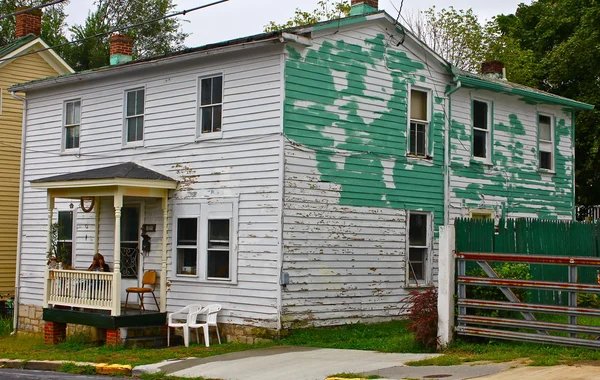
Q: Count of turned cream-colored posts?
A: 3